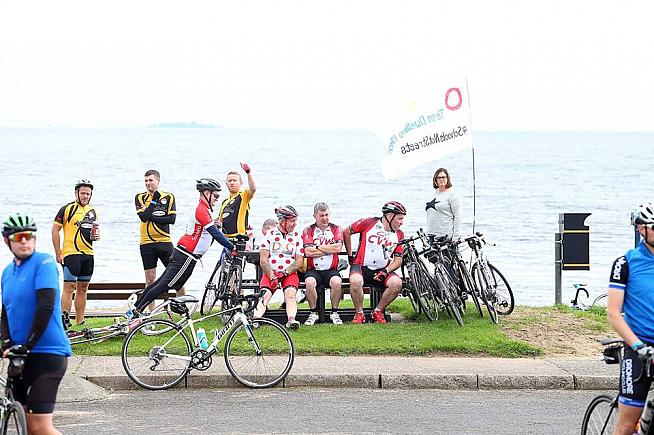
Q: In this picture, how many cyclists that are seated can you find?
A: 3